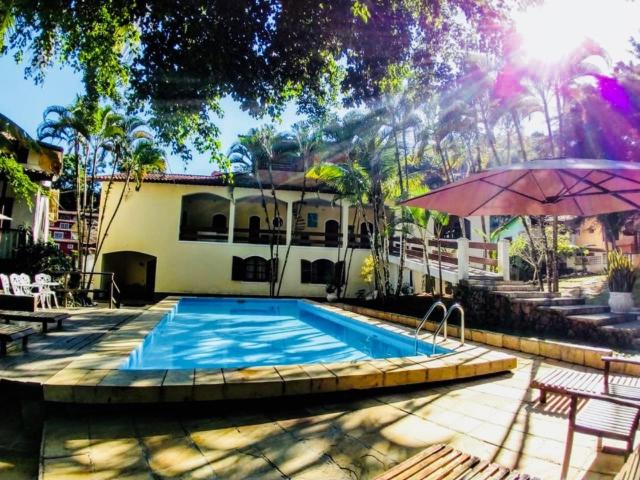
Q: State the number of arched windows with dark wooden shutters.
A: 2